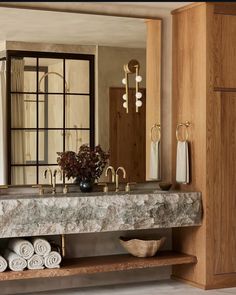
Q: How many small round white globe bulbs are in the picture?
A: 6